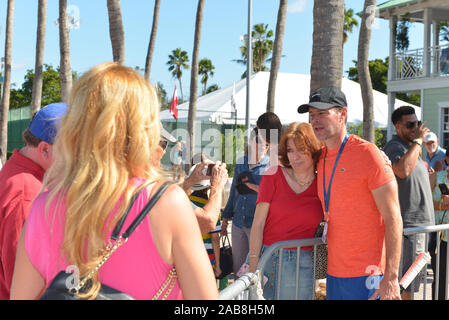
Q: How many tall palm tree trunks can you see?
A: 9